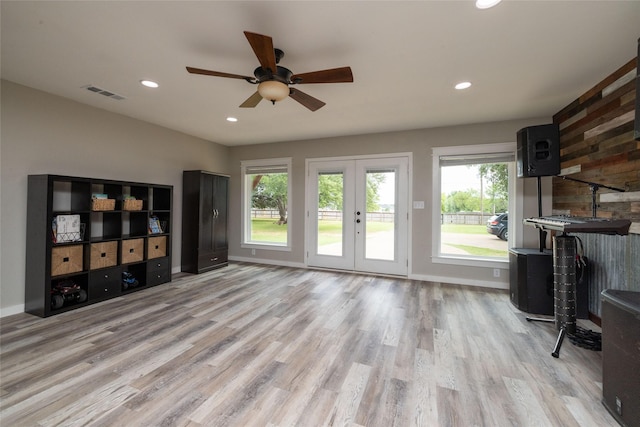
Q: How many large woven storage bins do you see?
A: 4